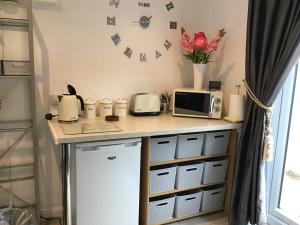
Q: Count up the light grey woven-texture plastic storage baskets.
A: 9